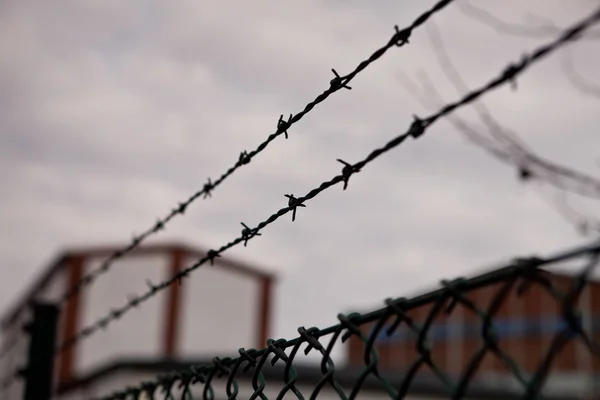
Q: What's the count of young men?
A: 0